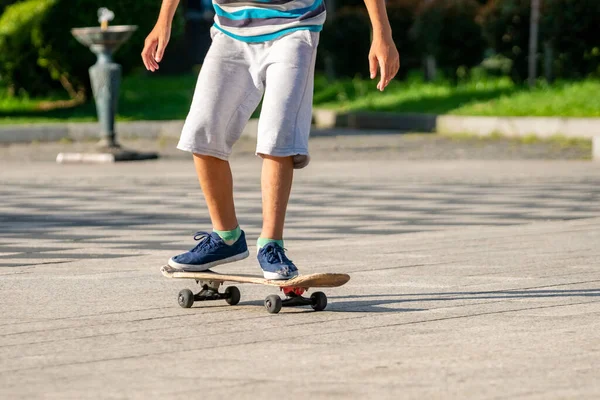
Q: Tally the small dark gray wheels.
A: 4